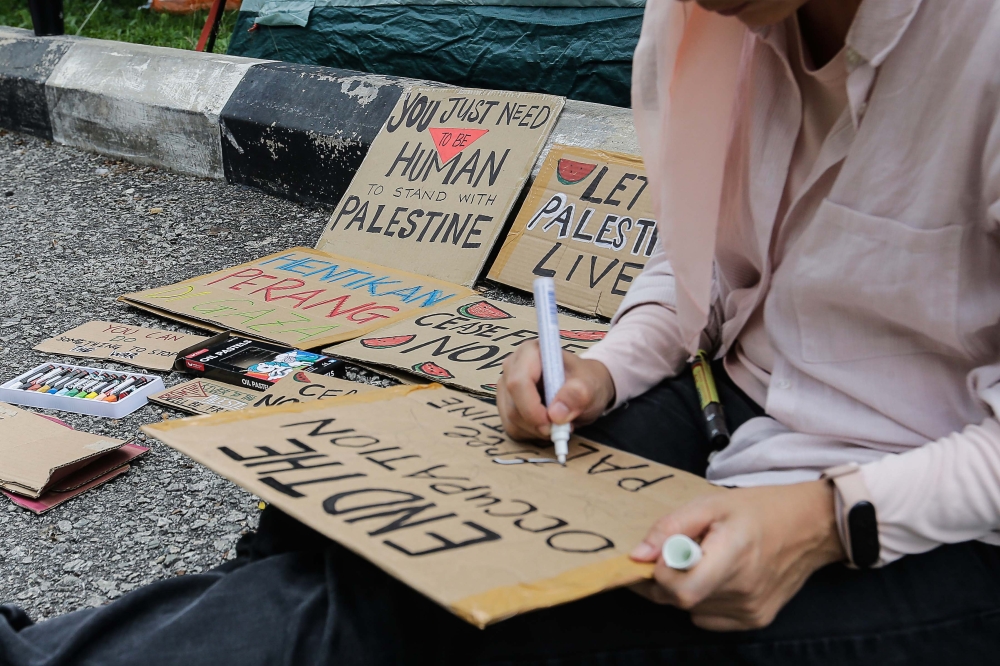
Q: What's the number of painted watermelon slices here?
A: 7